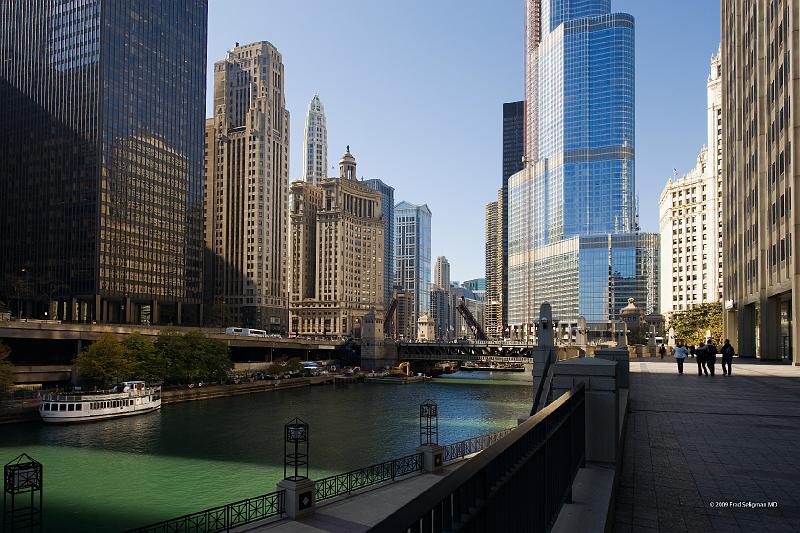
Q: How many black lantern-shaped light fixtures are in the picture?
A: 3